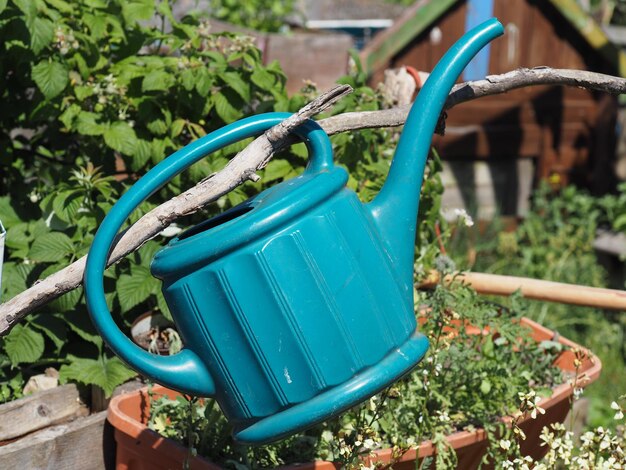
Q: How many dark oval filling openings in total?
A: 1